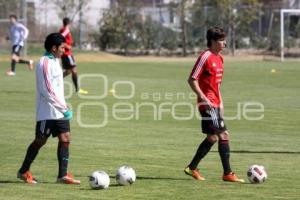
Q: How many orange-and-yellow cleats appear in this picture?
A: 2